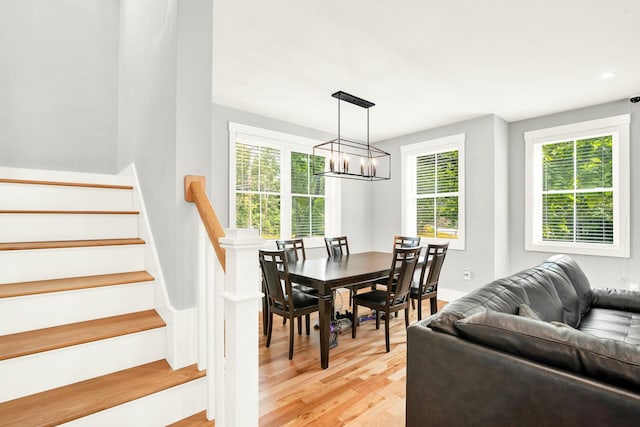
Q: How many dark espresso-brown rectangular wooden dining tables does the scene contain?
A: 1